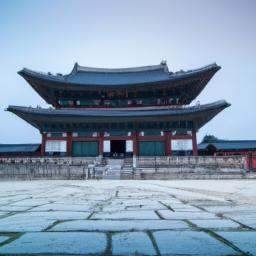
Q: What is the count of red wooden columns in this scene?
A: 6